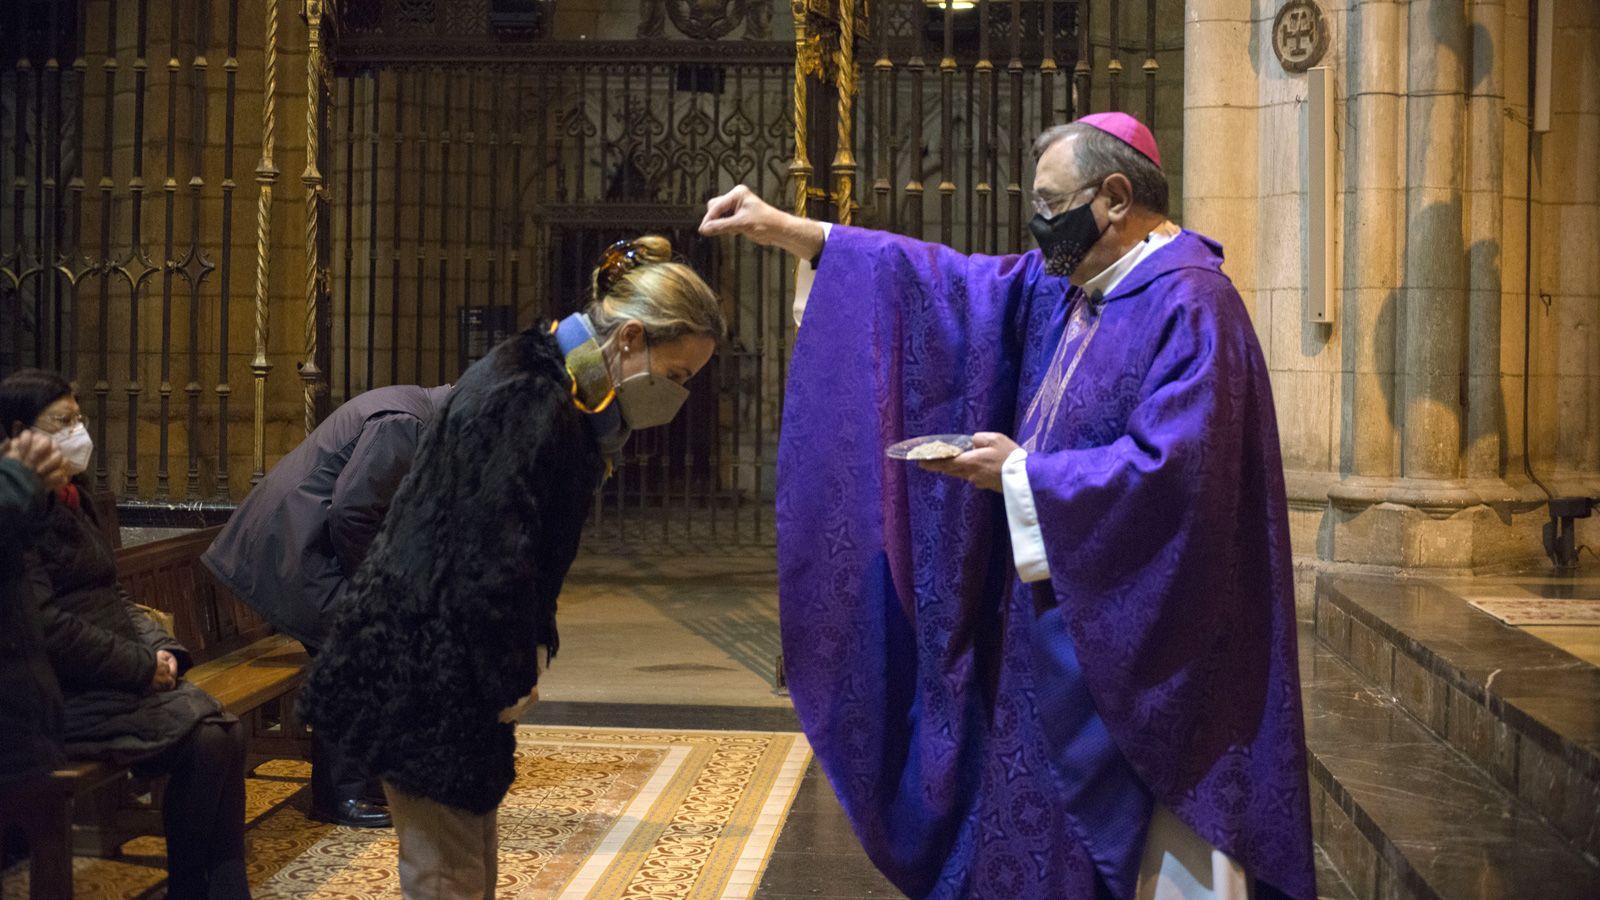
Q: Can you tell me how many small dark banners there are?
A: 1